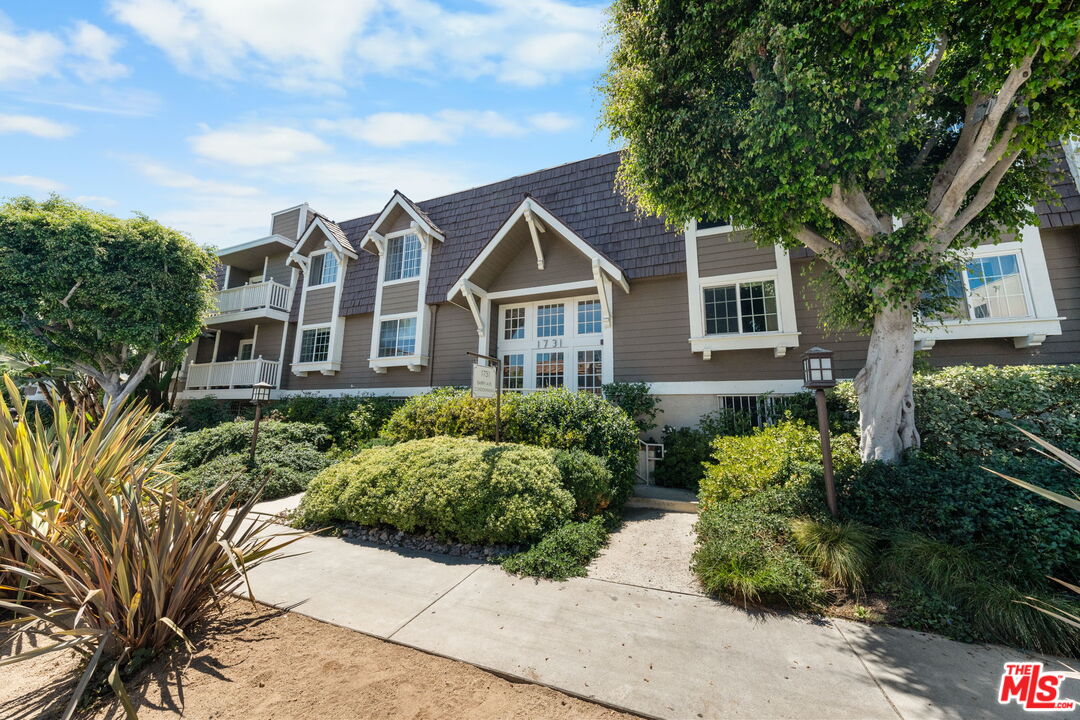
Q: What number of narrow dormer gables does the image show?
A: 2